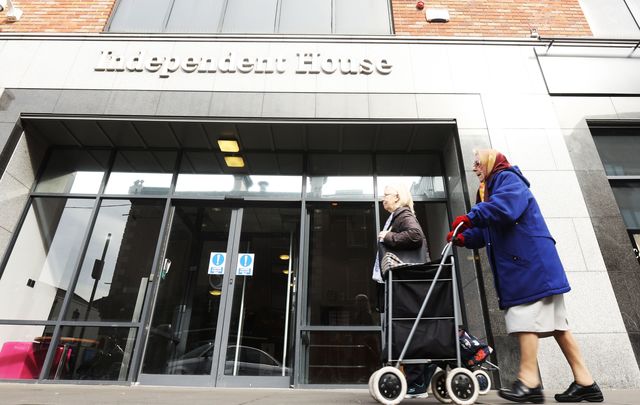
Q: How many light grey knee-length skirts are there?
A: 1